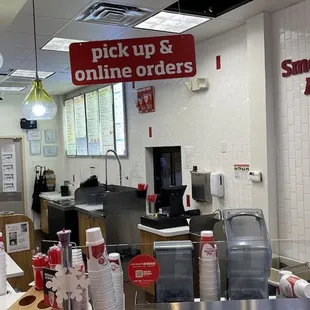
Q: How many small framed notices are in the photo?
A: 4